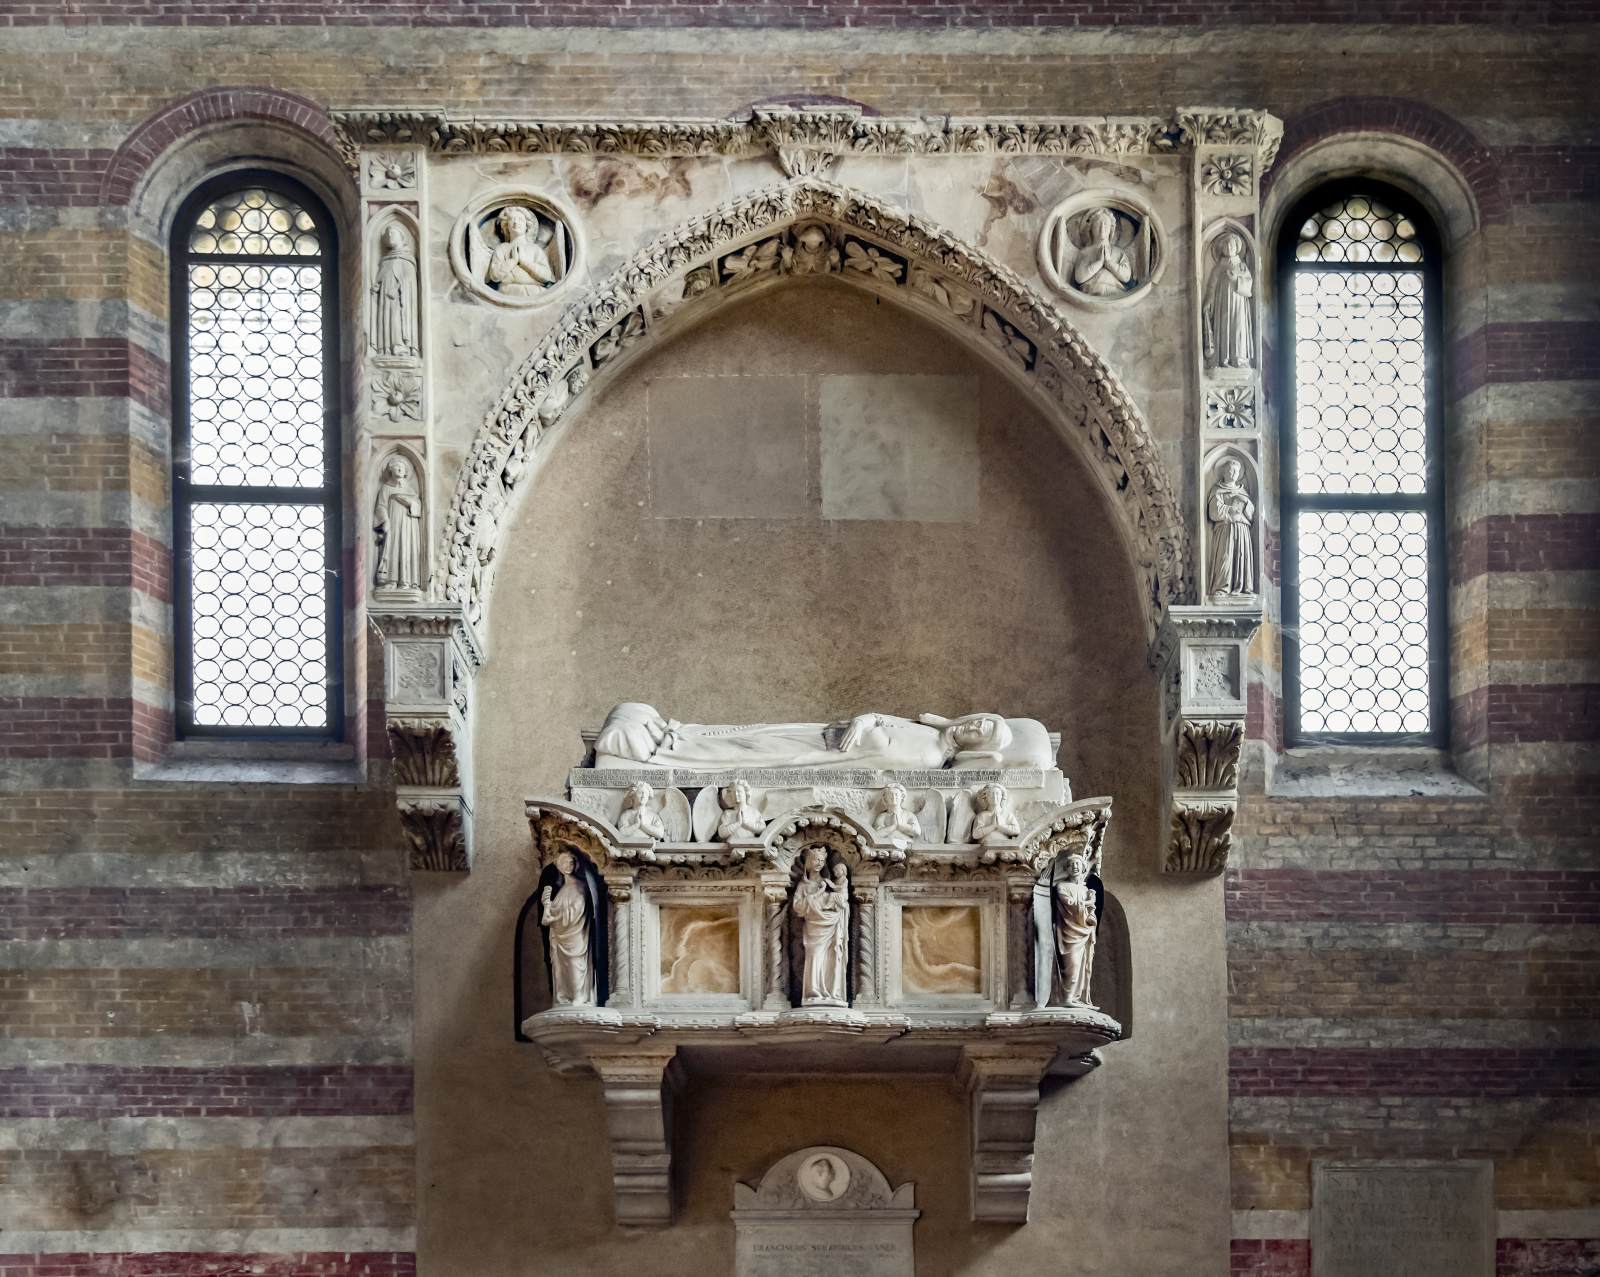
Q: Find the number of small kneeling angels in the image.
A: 4